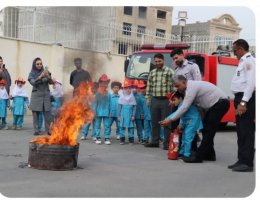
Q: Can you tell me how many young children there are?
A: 10